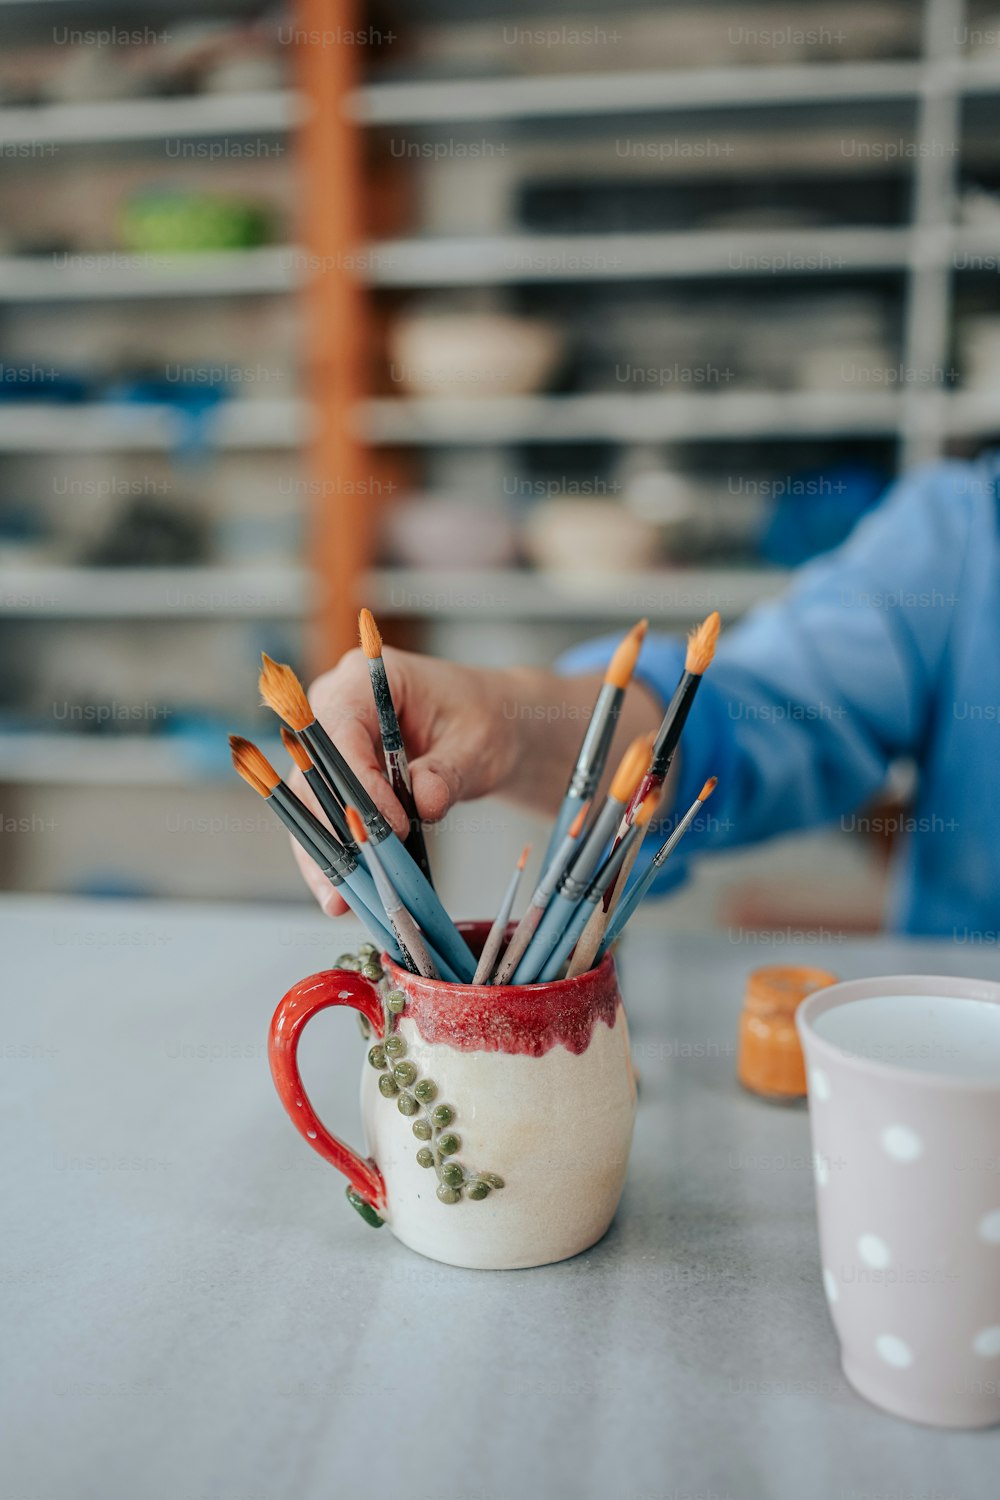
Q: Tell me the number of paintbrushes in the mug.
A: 13